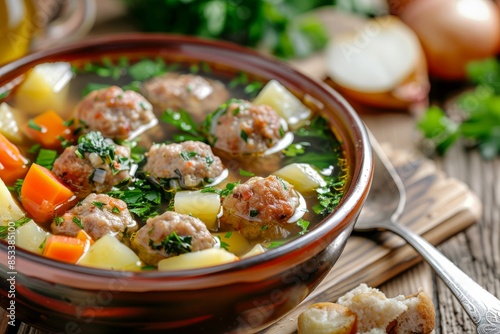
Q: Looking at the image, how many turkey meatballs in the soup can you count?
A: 8